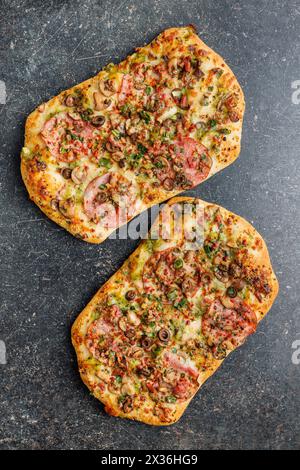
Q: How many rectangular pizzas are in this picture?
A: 2